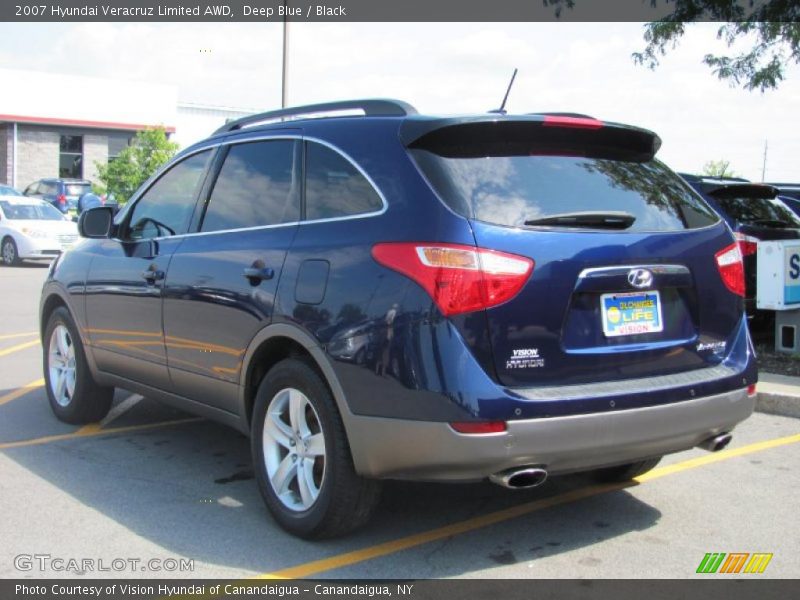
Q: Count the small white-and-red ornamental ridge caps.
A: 0